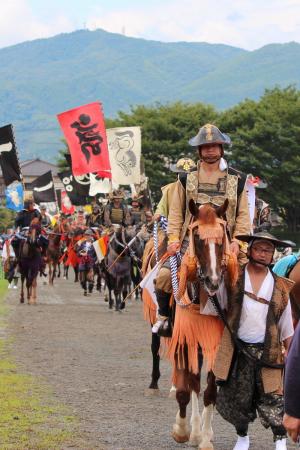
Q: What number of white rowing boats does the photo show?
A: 0